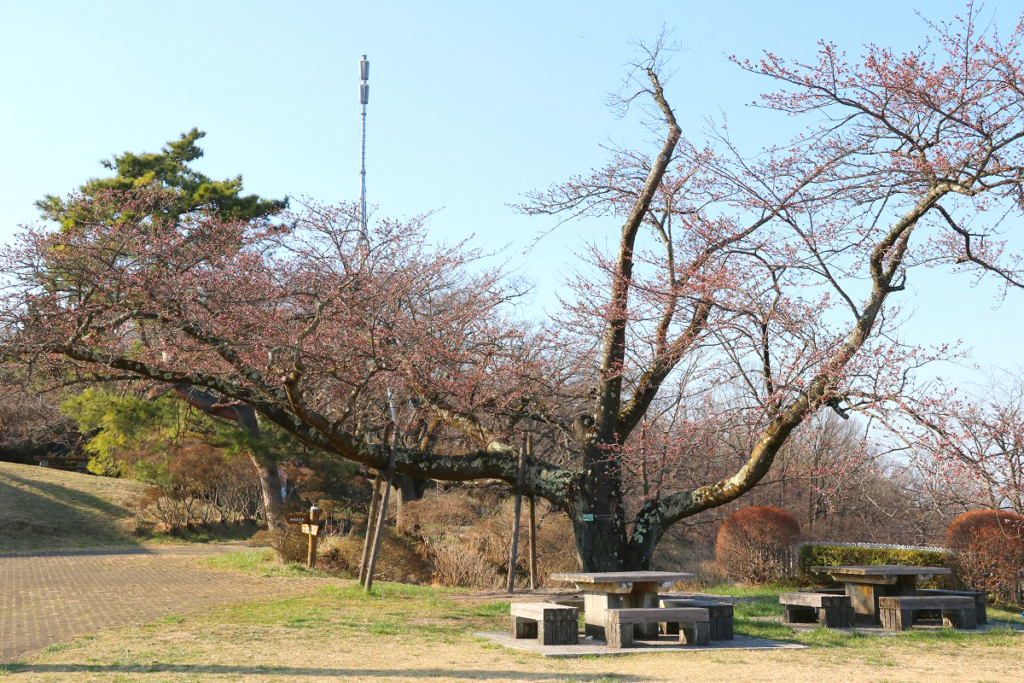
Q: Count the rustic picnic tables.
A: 2